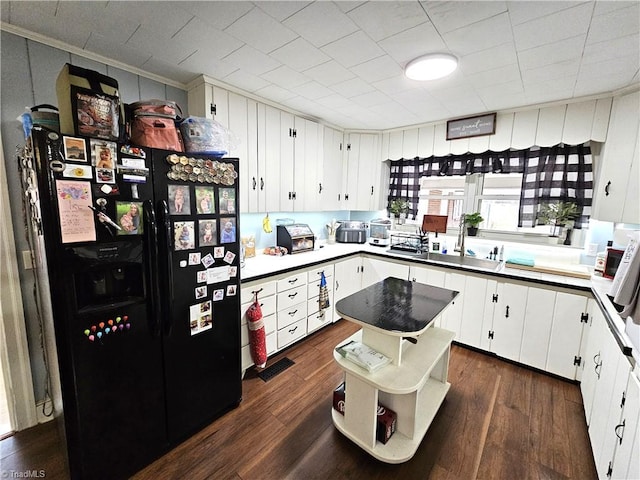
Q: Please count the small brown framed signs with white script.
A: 1